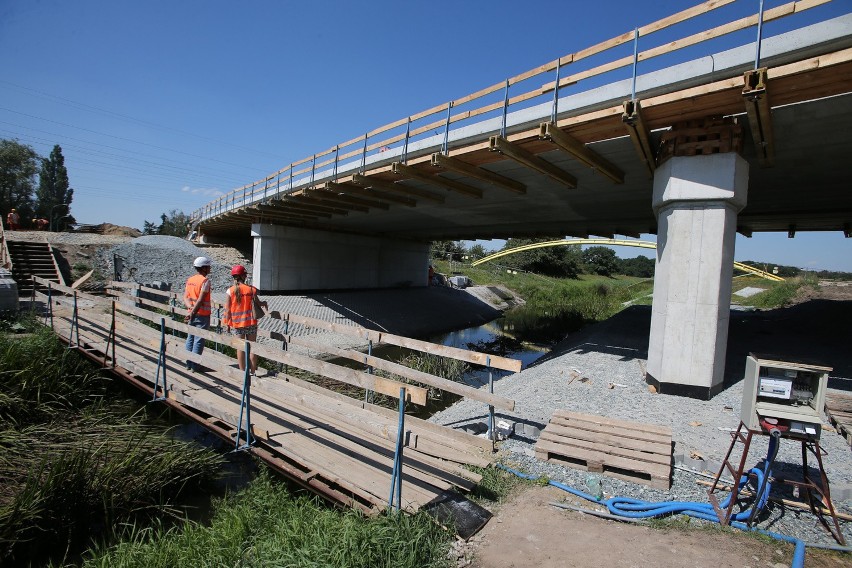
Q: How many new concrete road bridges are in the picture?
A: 1